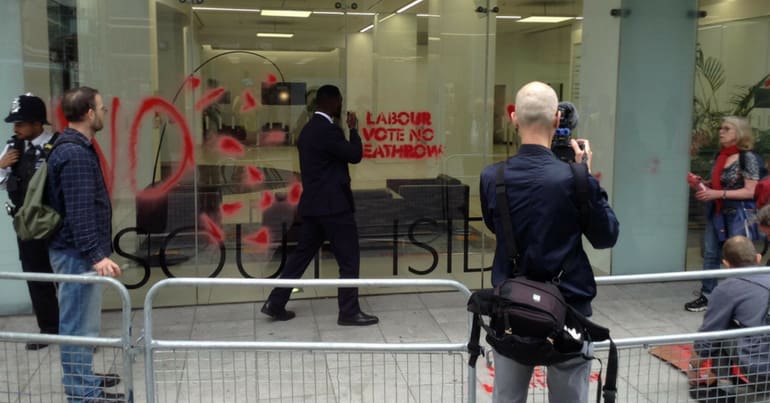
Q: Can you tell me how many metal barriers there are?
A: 3